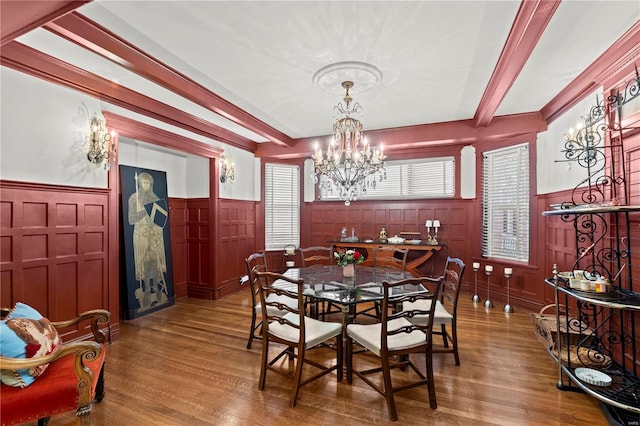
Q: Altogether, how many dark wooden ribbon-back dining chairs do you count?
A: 6